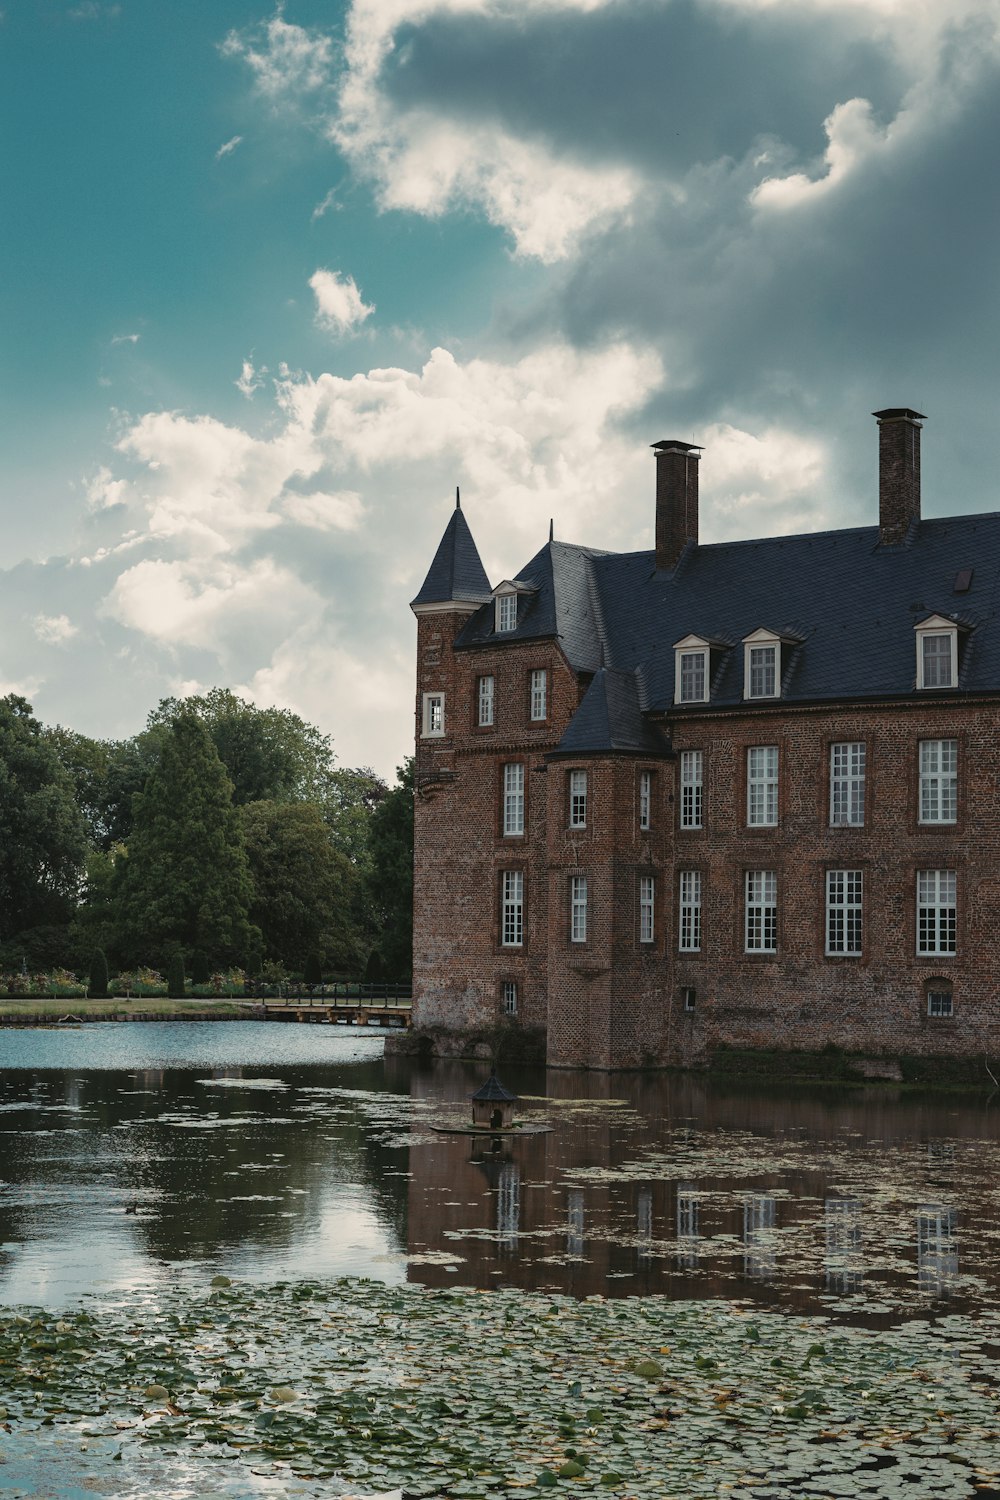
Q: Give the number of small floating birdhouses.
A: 1